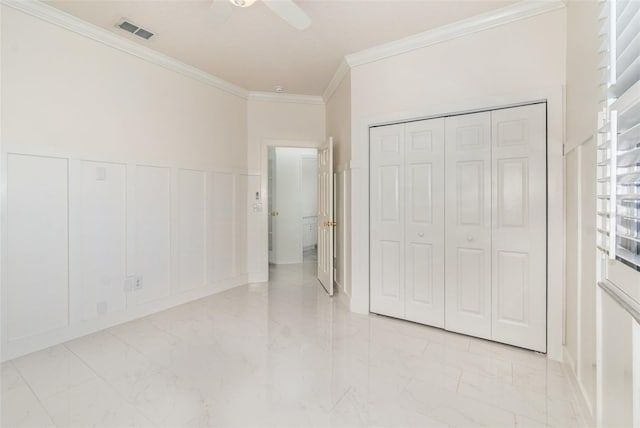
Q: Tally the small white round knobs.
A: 2